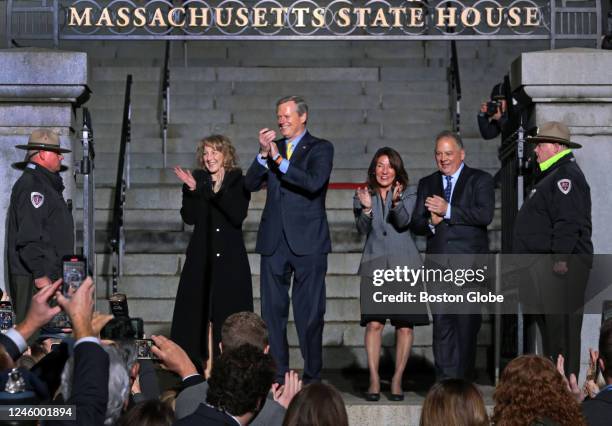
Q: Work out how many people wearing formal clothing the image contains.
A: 4